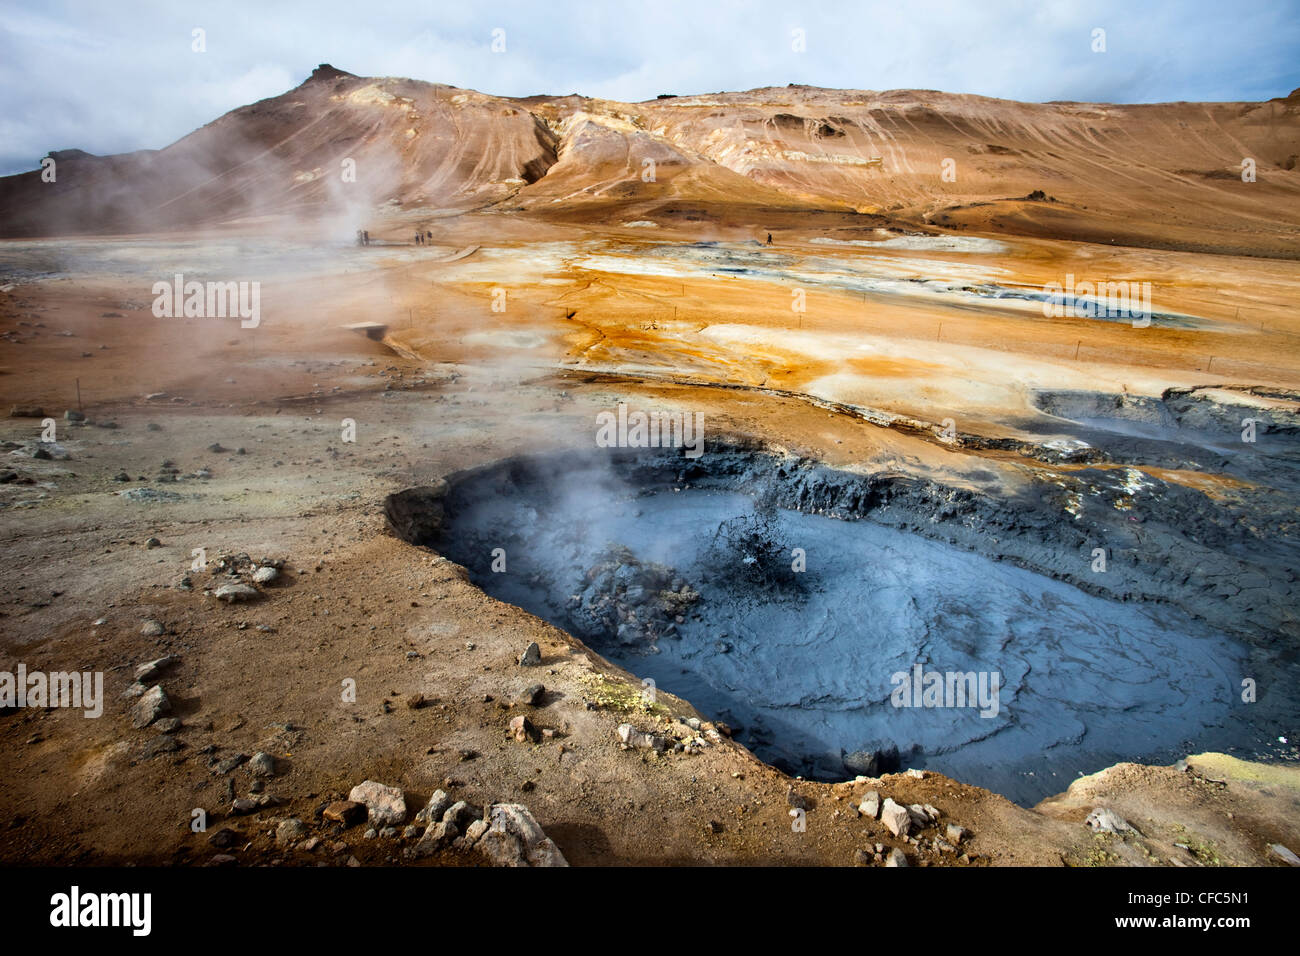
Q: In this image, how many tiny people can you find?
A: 6